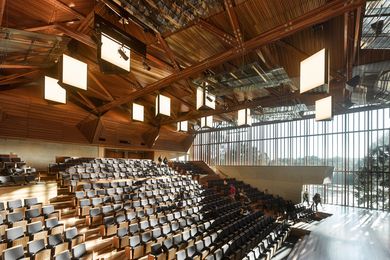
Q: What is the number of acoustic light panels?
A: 11